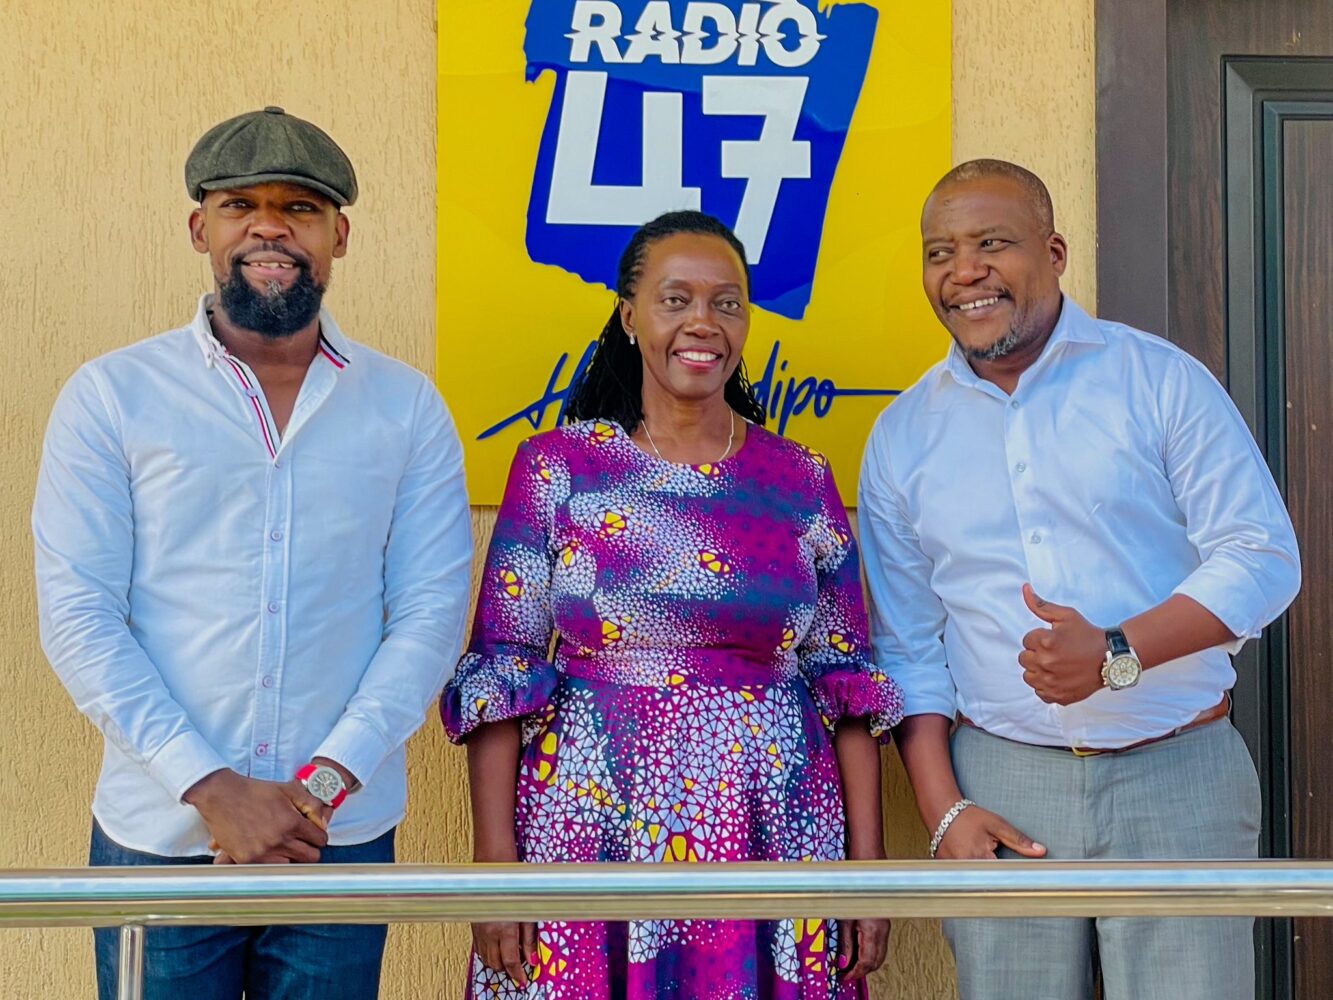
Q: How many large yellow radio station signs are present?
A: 1